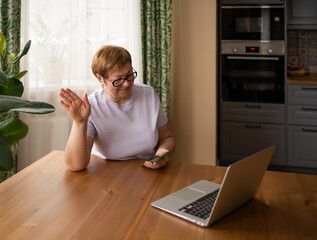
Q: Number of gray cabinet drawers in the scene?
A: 5